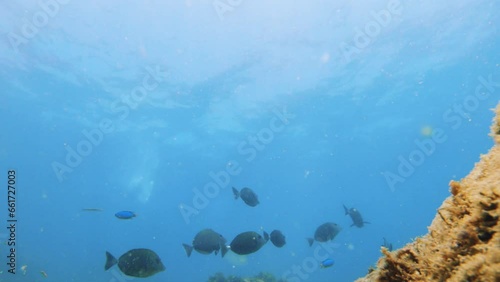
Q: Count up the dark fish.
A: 7